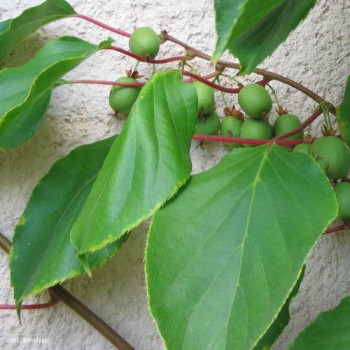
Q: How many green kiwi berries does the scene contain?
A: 11